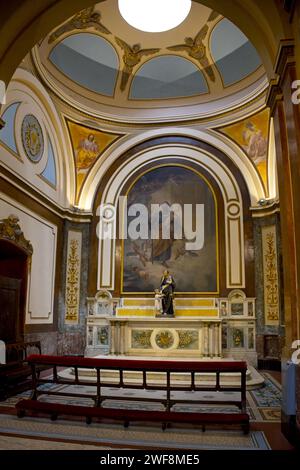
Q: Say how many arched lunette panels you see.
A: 3